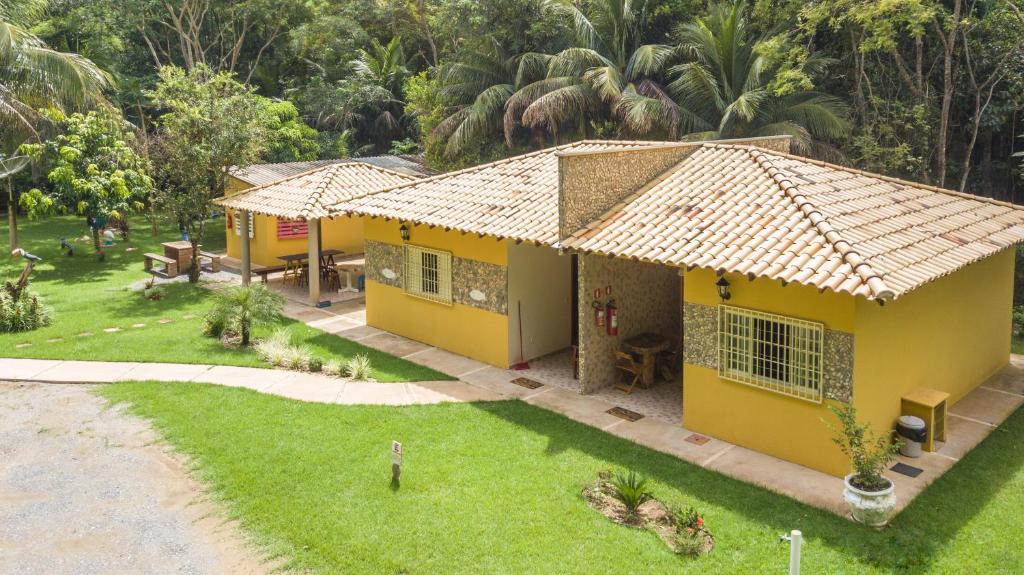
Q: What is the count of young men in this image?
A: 0